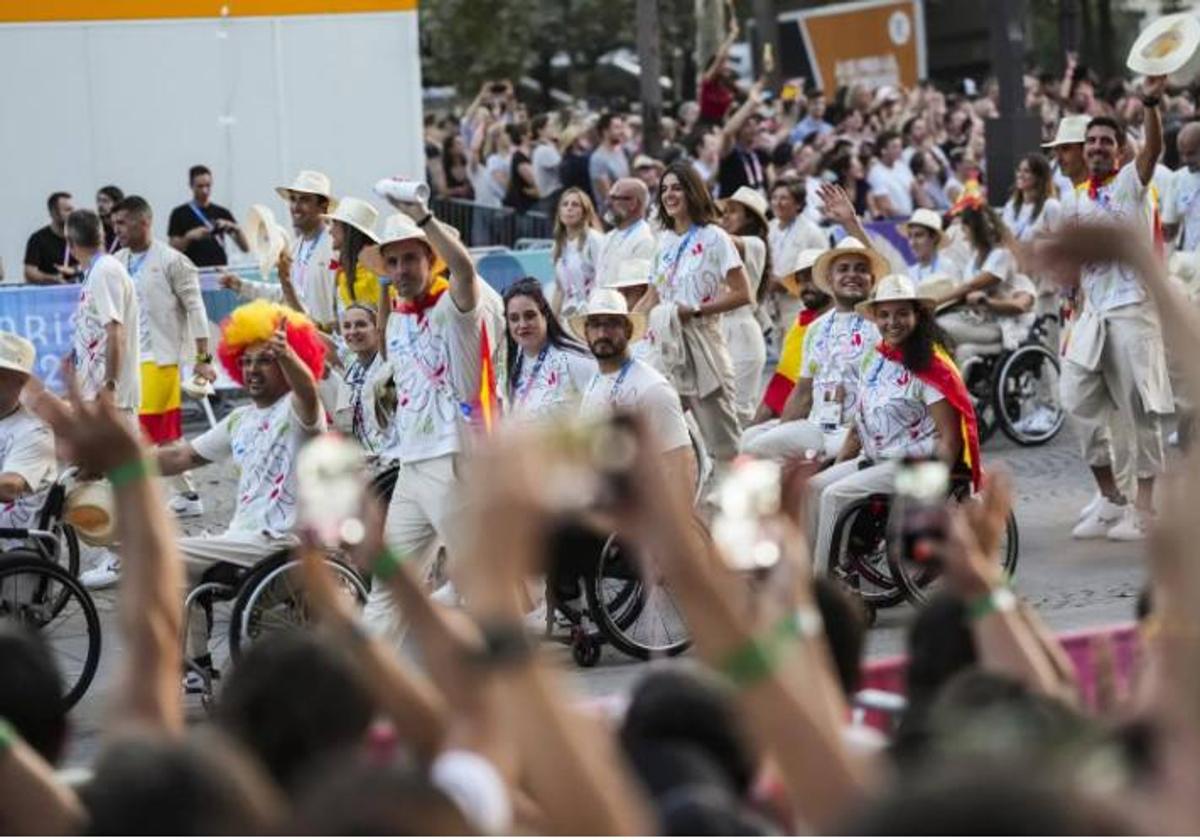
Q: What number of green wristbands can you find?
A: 6